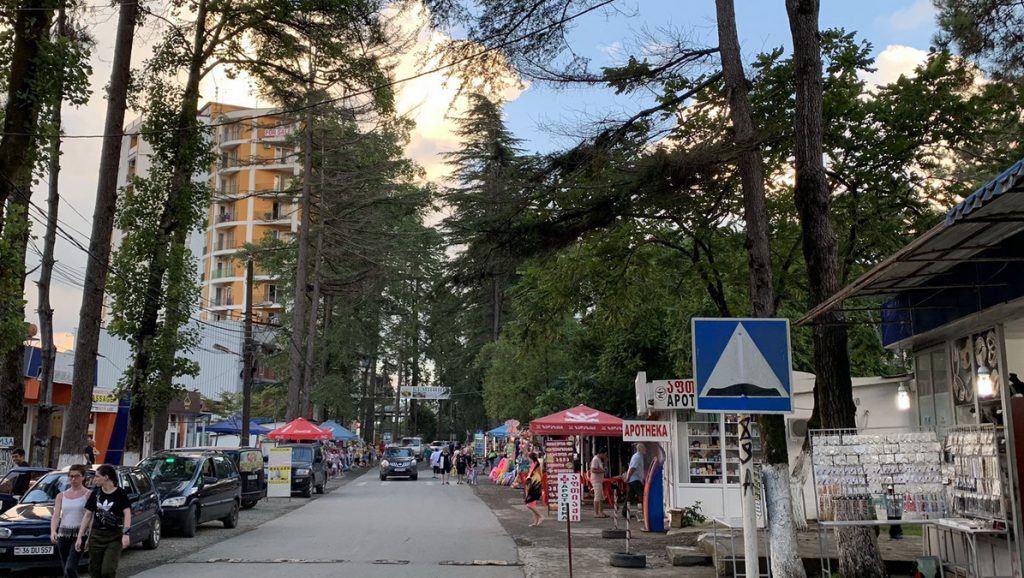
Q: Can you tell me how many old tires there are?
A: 2